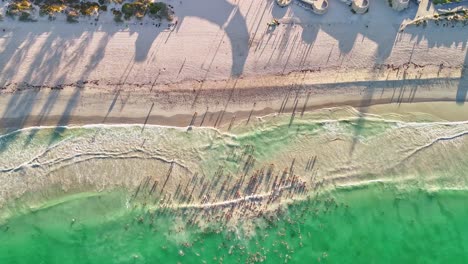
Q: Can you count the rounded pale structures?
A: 4